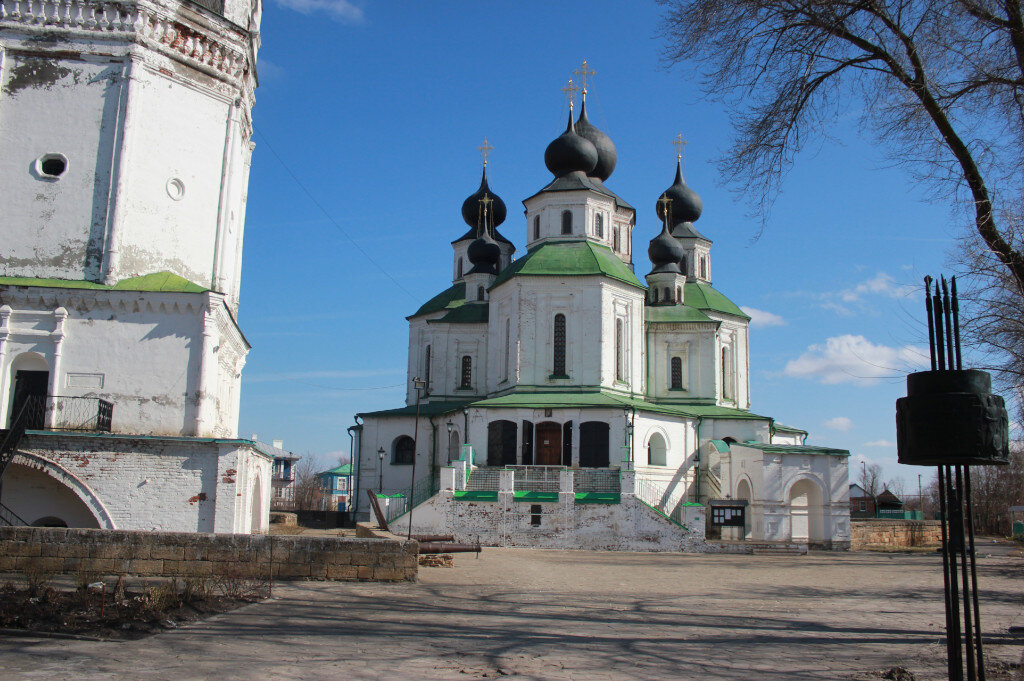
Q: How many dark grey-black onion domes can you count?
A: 6